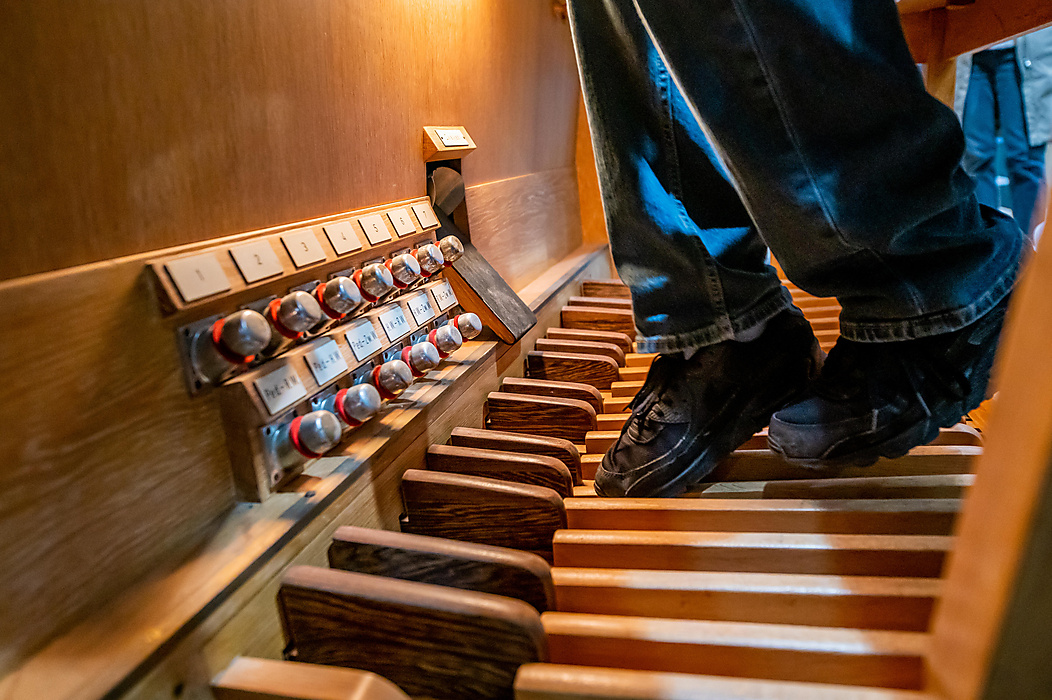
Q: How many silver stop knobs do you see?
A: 13